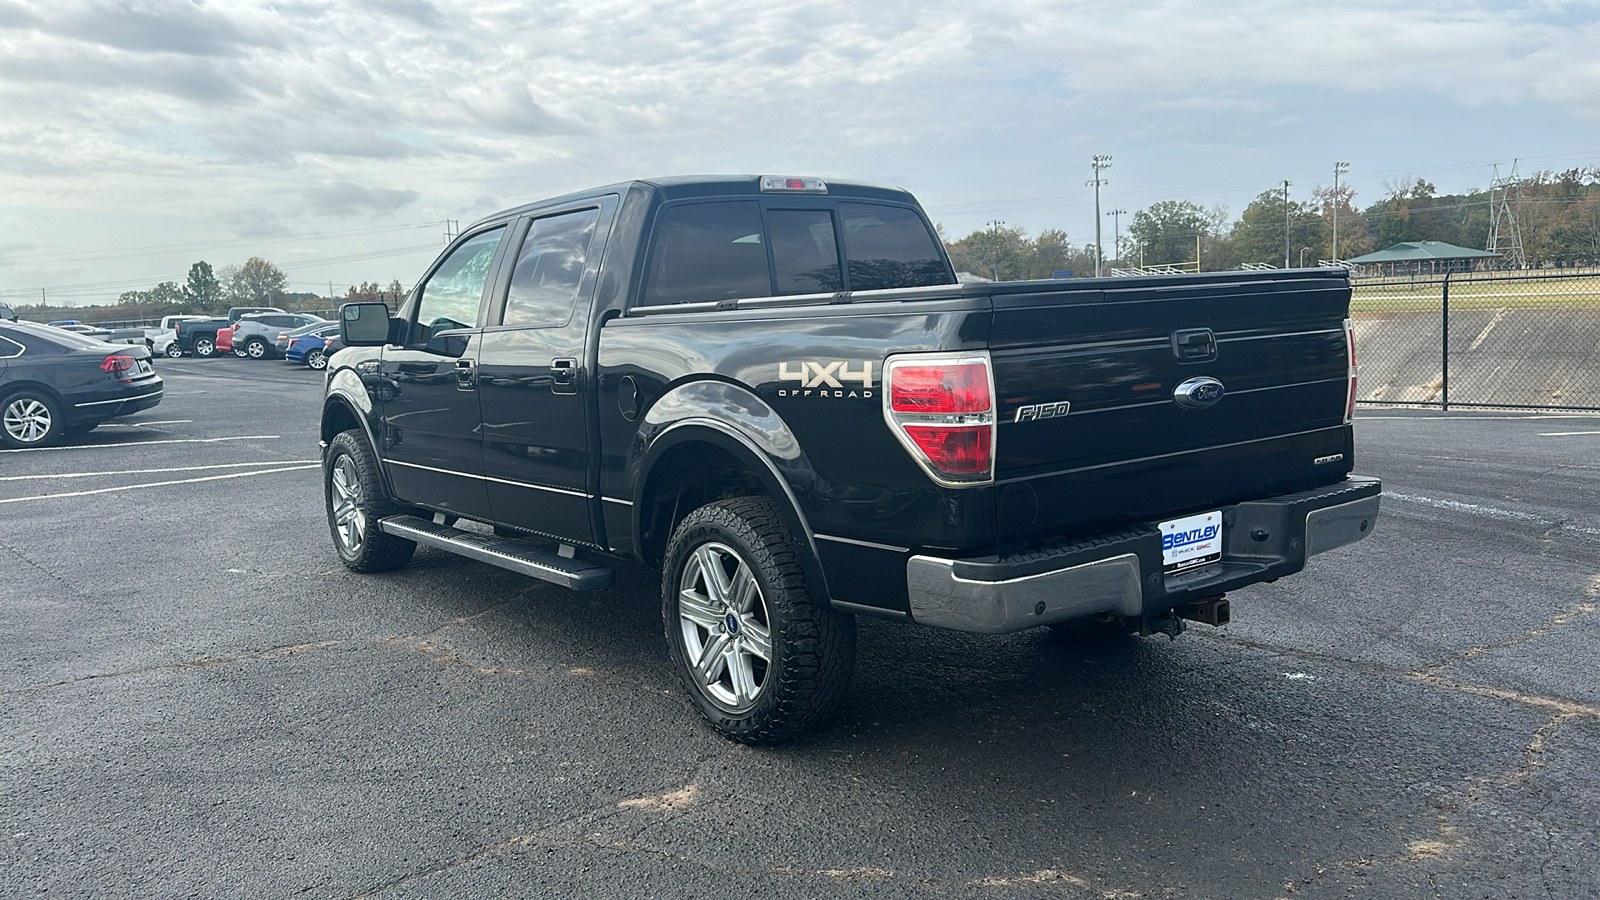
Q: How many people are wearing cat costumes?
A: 0